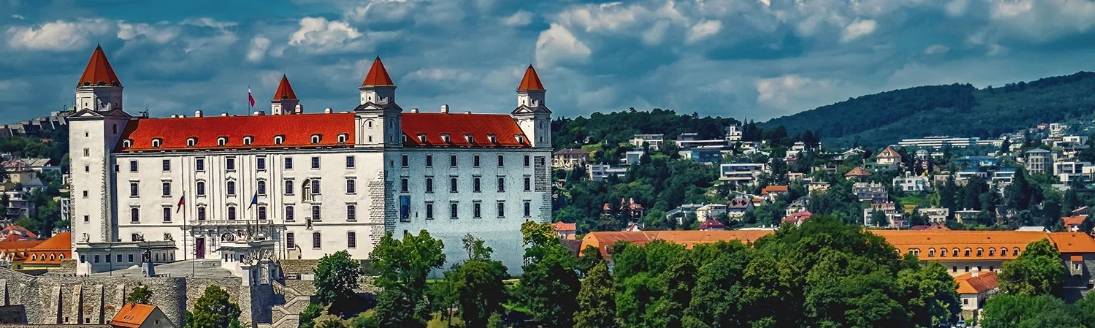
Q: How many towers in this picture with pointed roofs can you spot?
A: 4